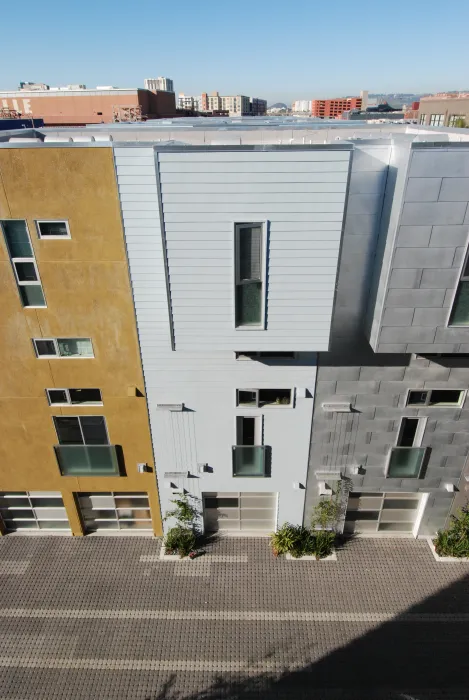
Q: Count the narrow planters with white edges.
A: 3